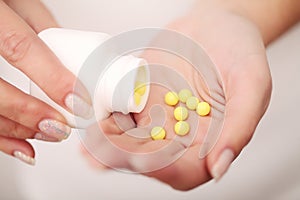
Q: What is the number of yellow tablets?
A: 7